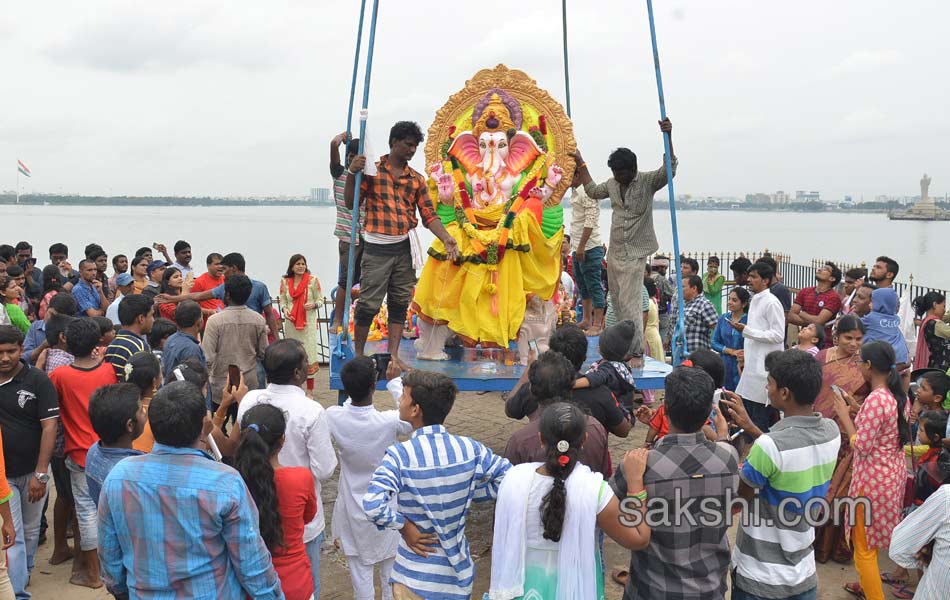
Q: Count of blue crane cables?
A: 4